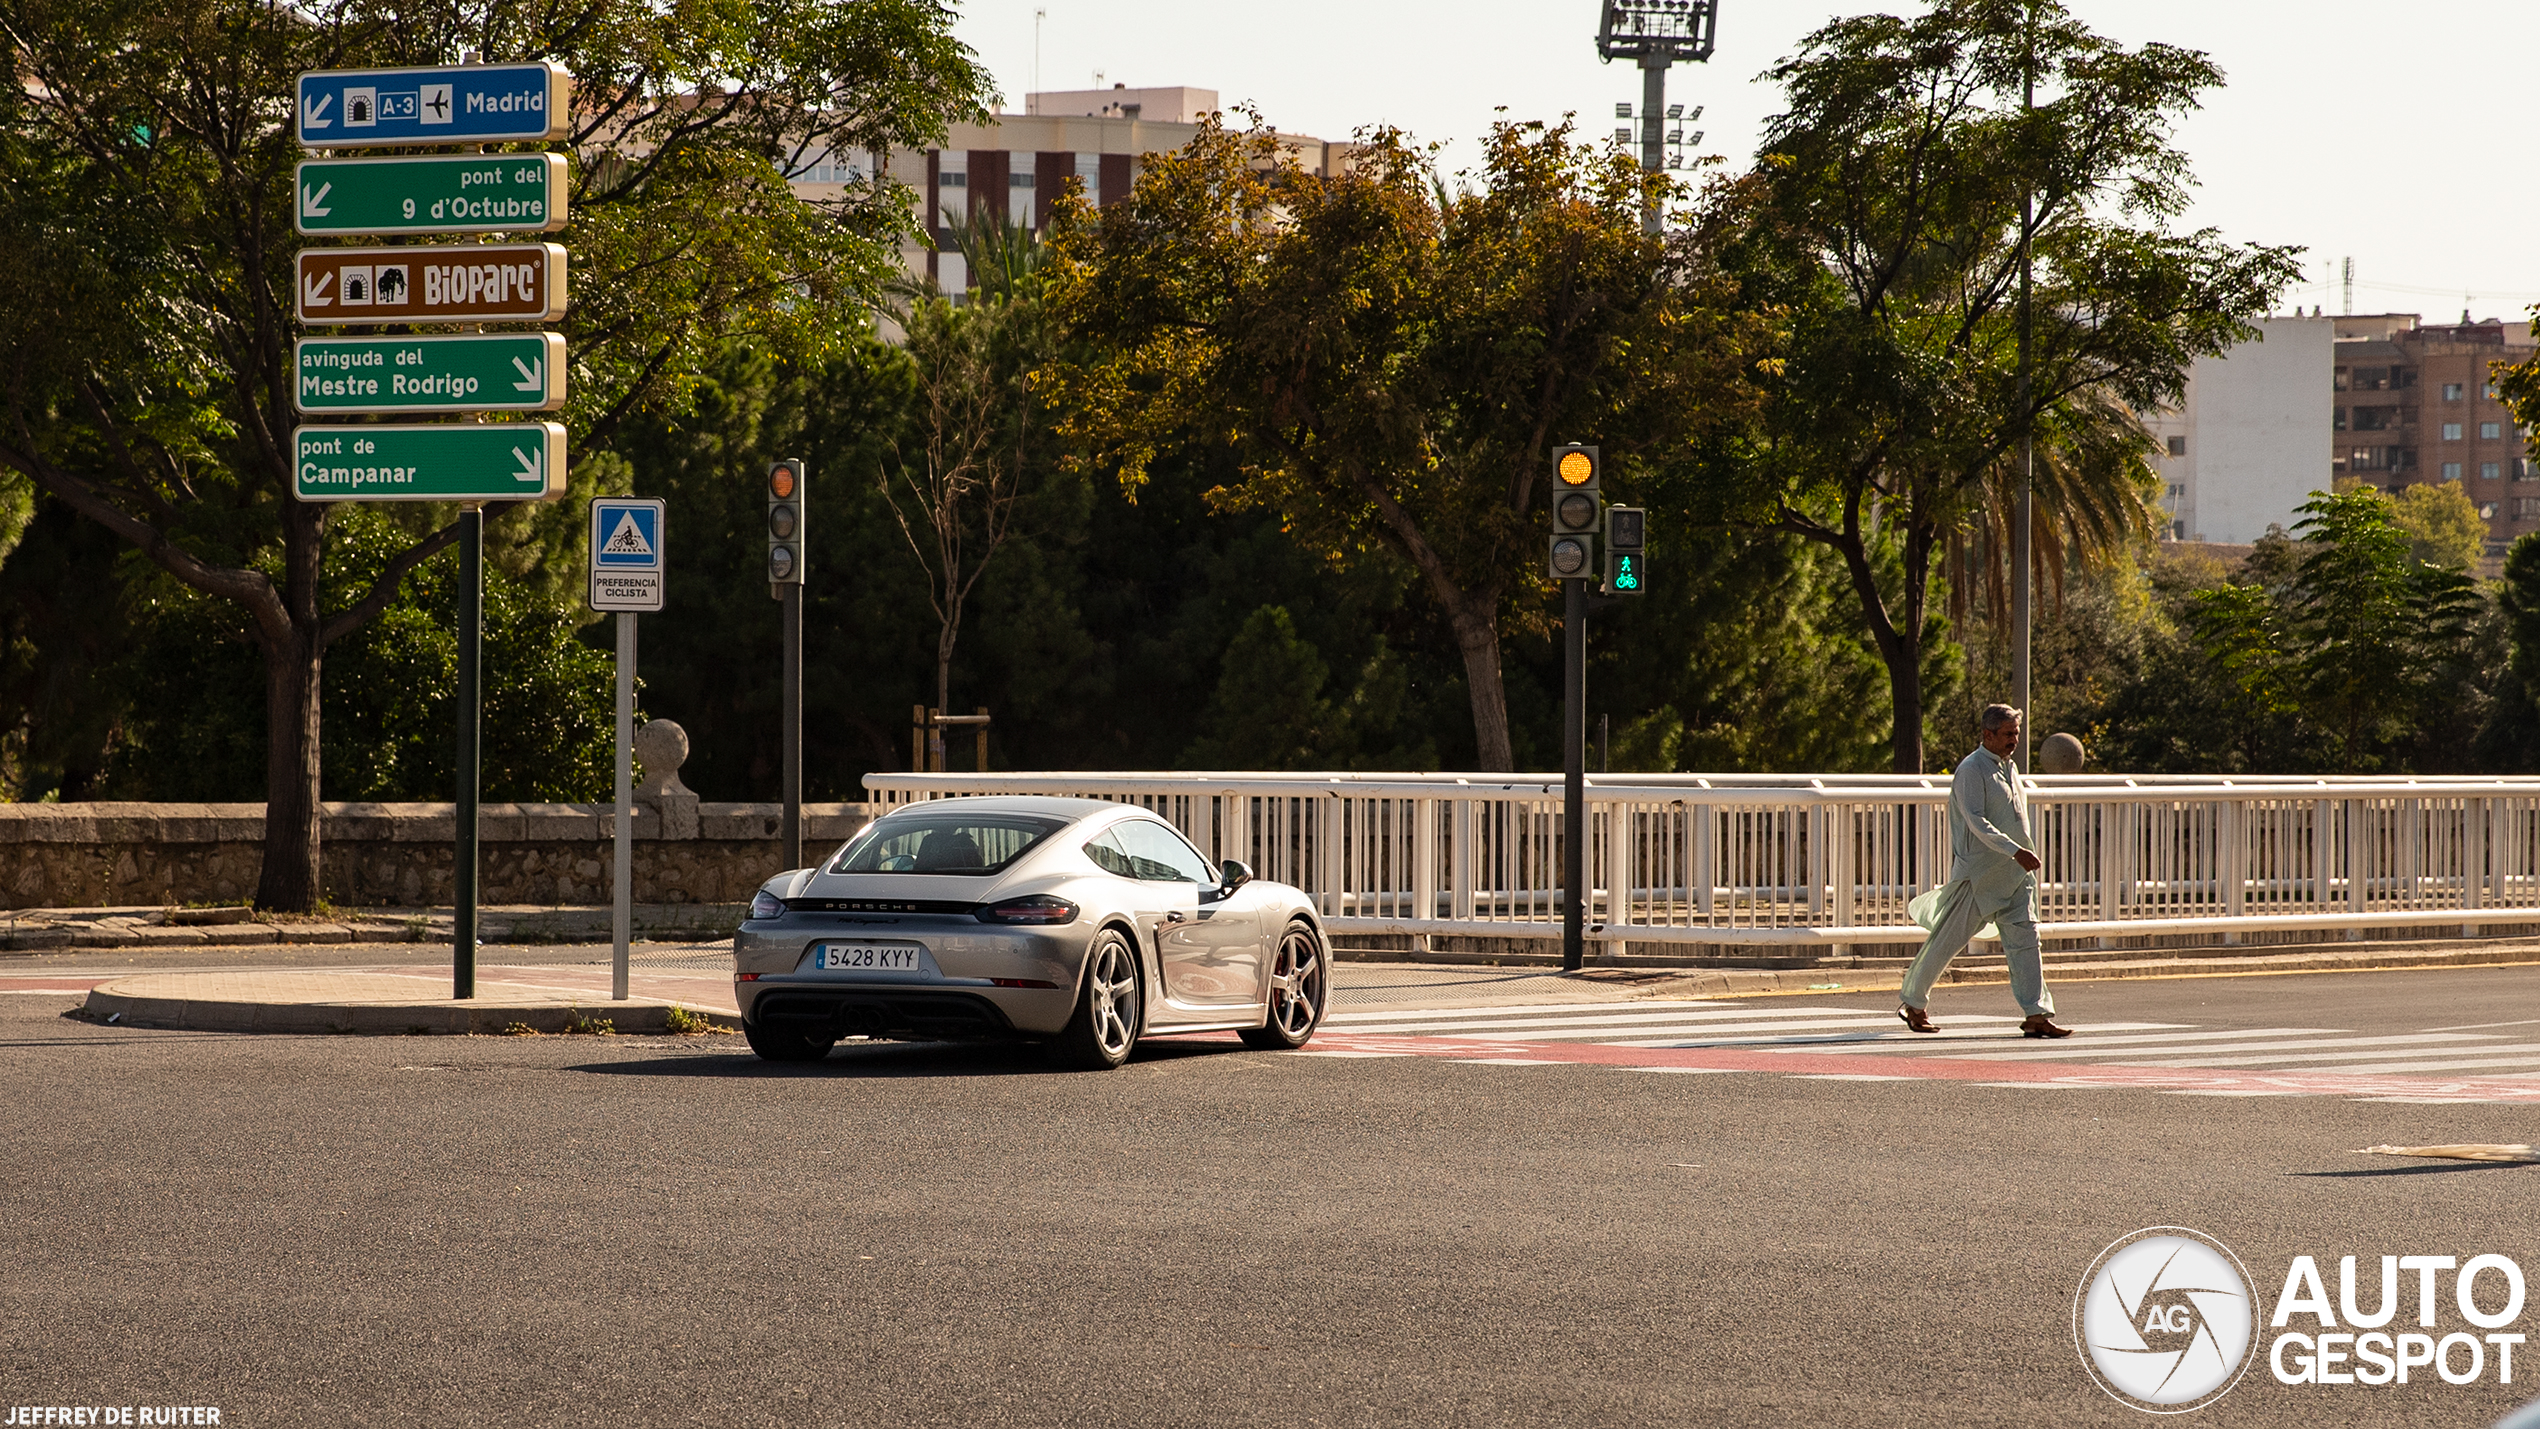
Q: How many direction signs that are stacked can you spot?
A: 5